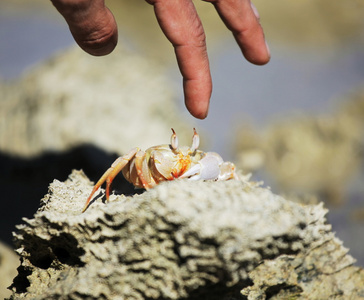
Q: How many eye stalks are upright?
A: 2